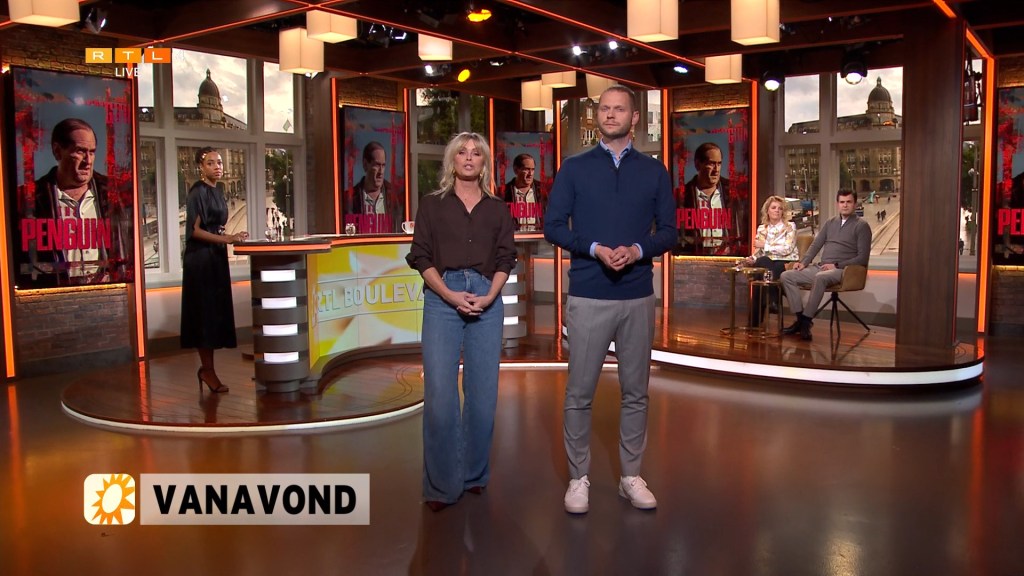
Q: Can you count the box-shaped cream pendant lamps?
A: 10